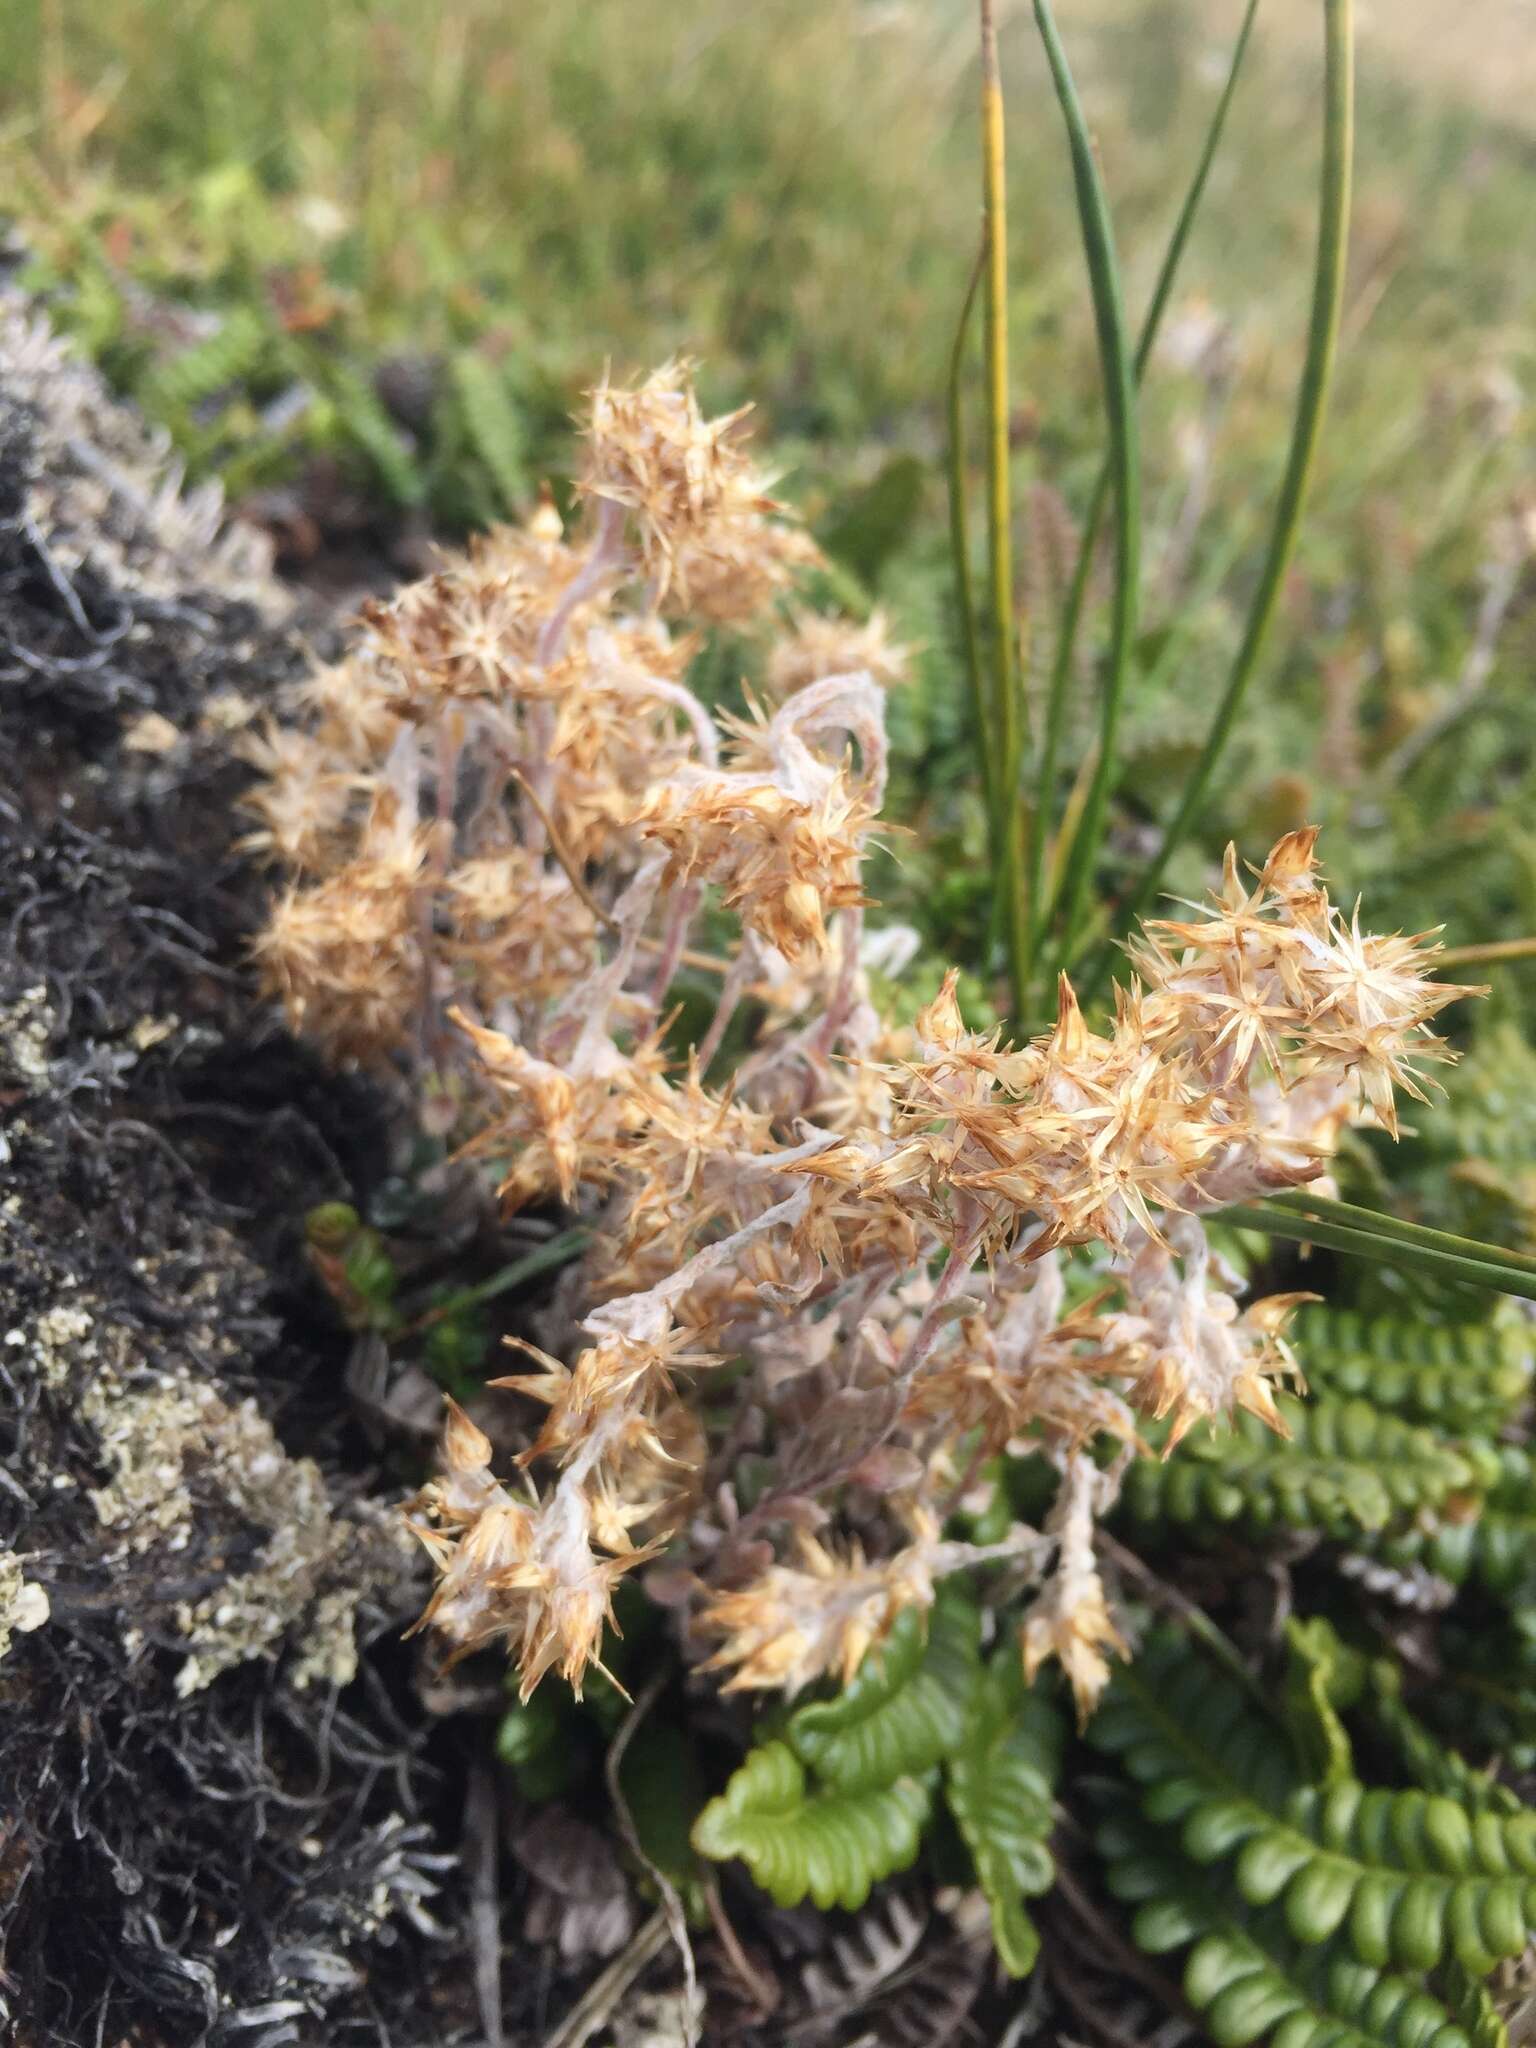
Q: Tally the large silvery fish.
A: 0